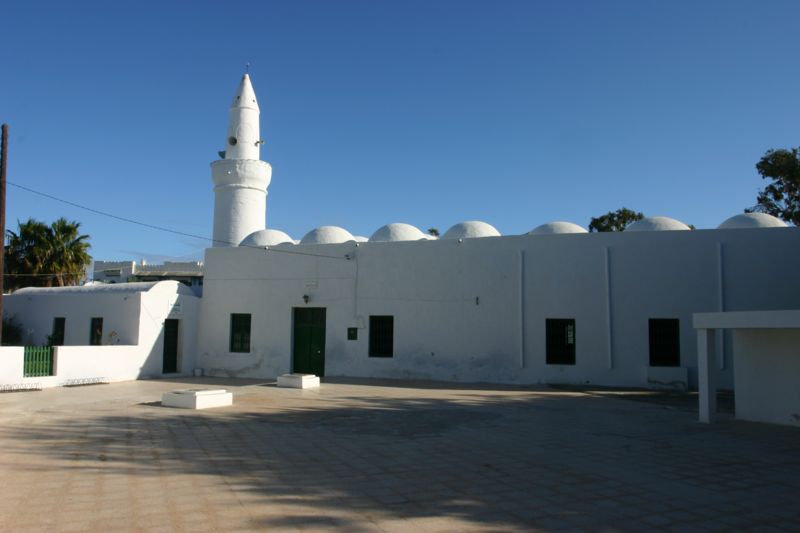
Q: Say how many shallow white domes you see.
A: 7